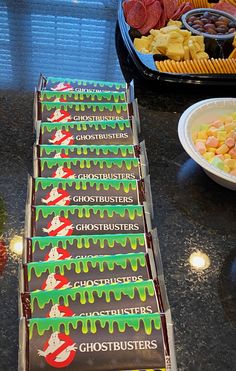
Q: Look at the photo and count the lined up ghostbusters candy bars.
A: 12